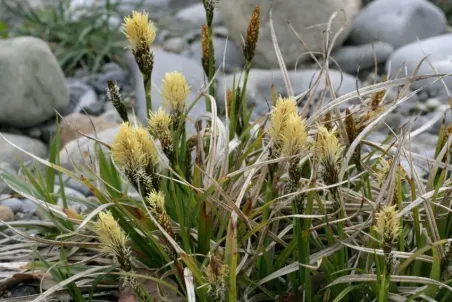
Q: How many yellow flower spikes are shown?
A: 11